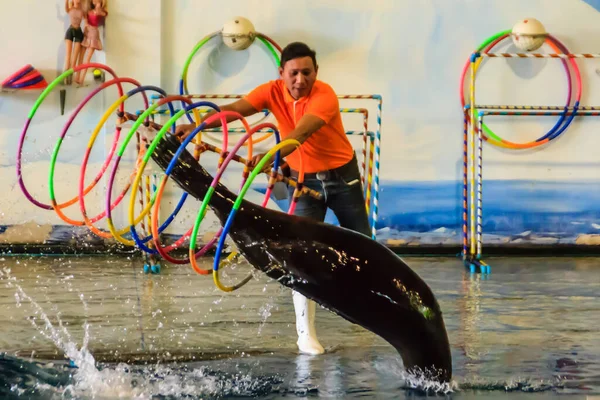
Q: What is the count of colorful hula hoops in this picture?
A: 12